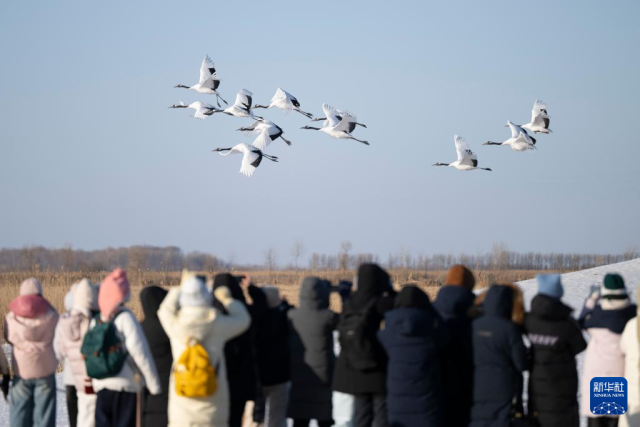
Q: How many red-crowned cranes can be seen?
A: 11